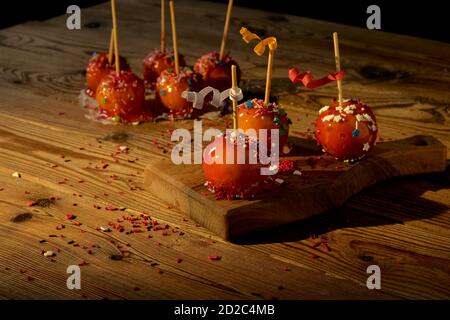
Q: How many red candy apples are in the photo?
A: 8